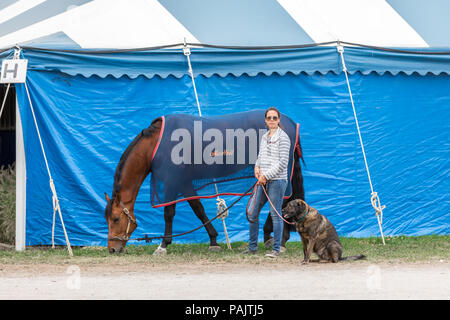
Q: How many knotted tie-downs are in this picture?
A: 3